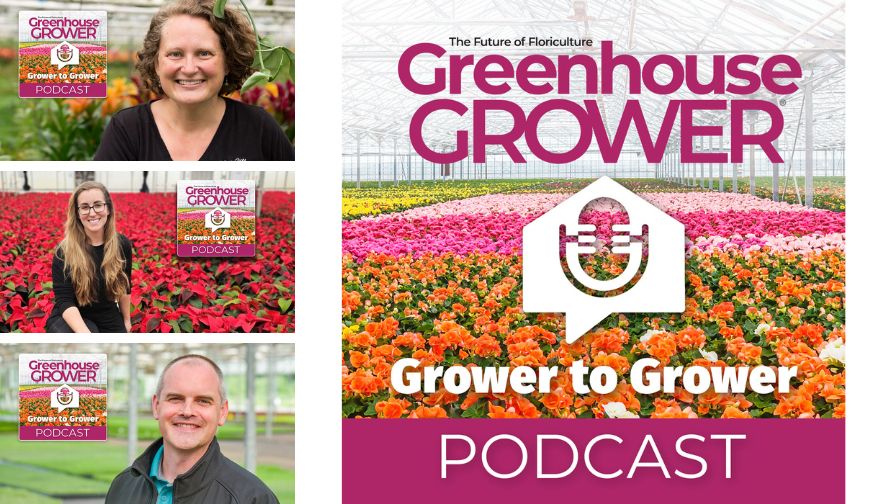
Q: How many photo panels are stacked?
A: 3